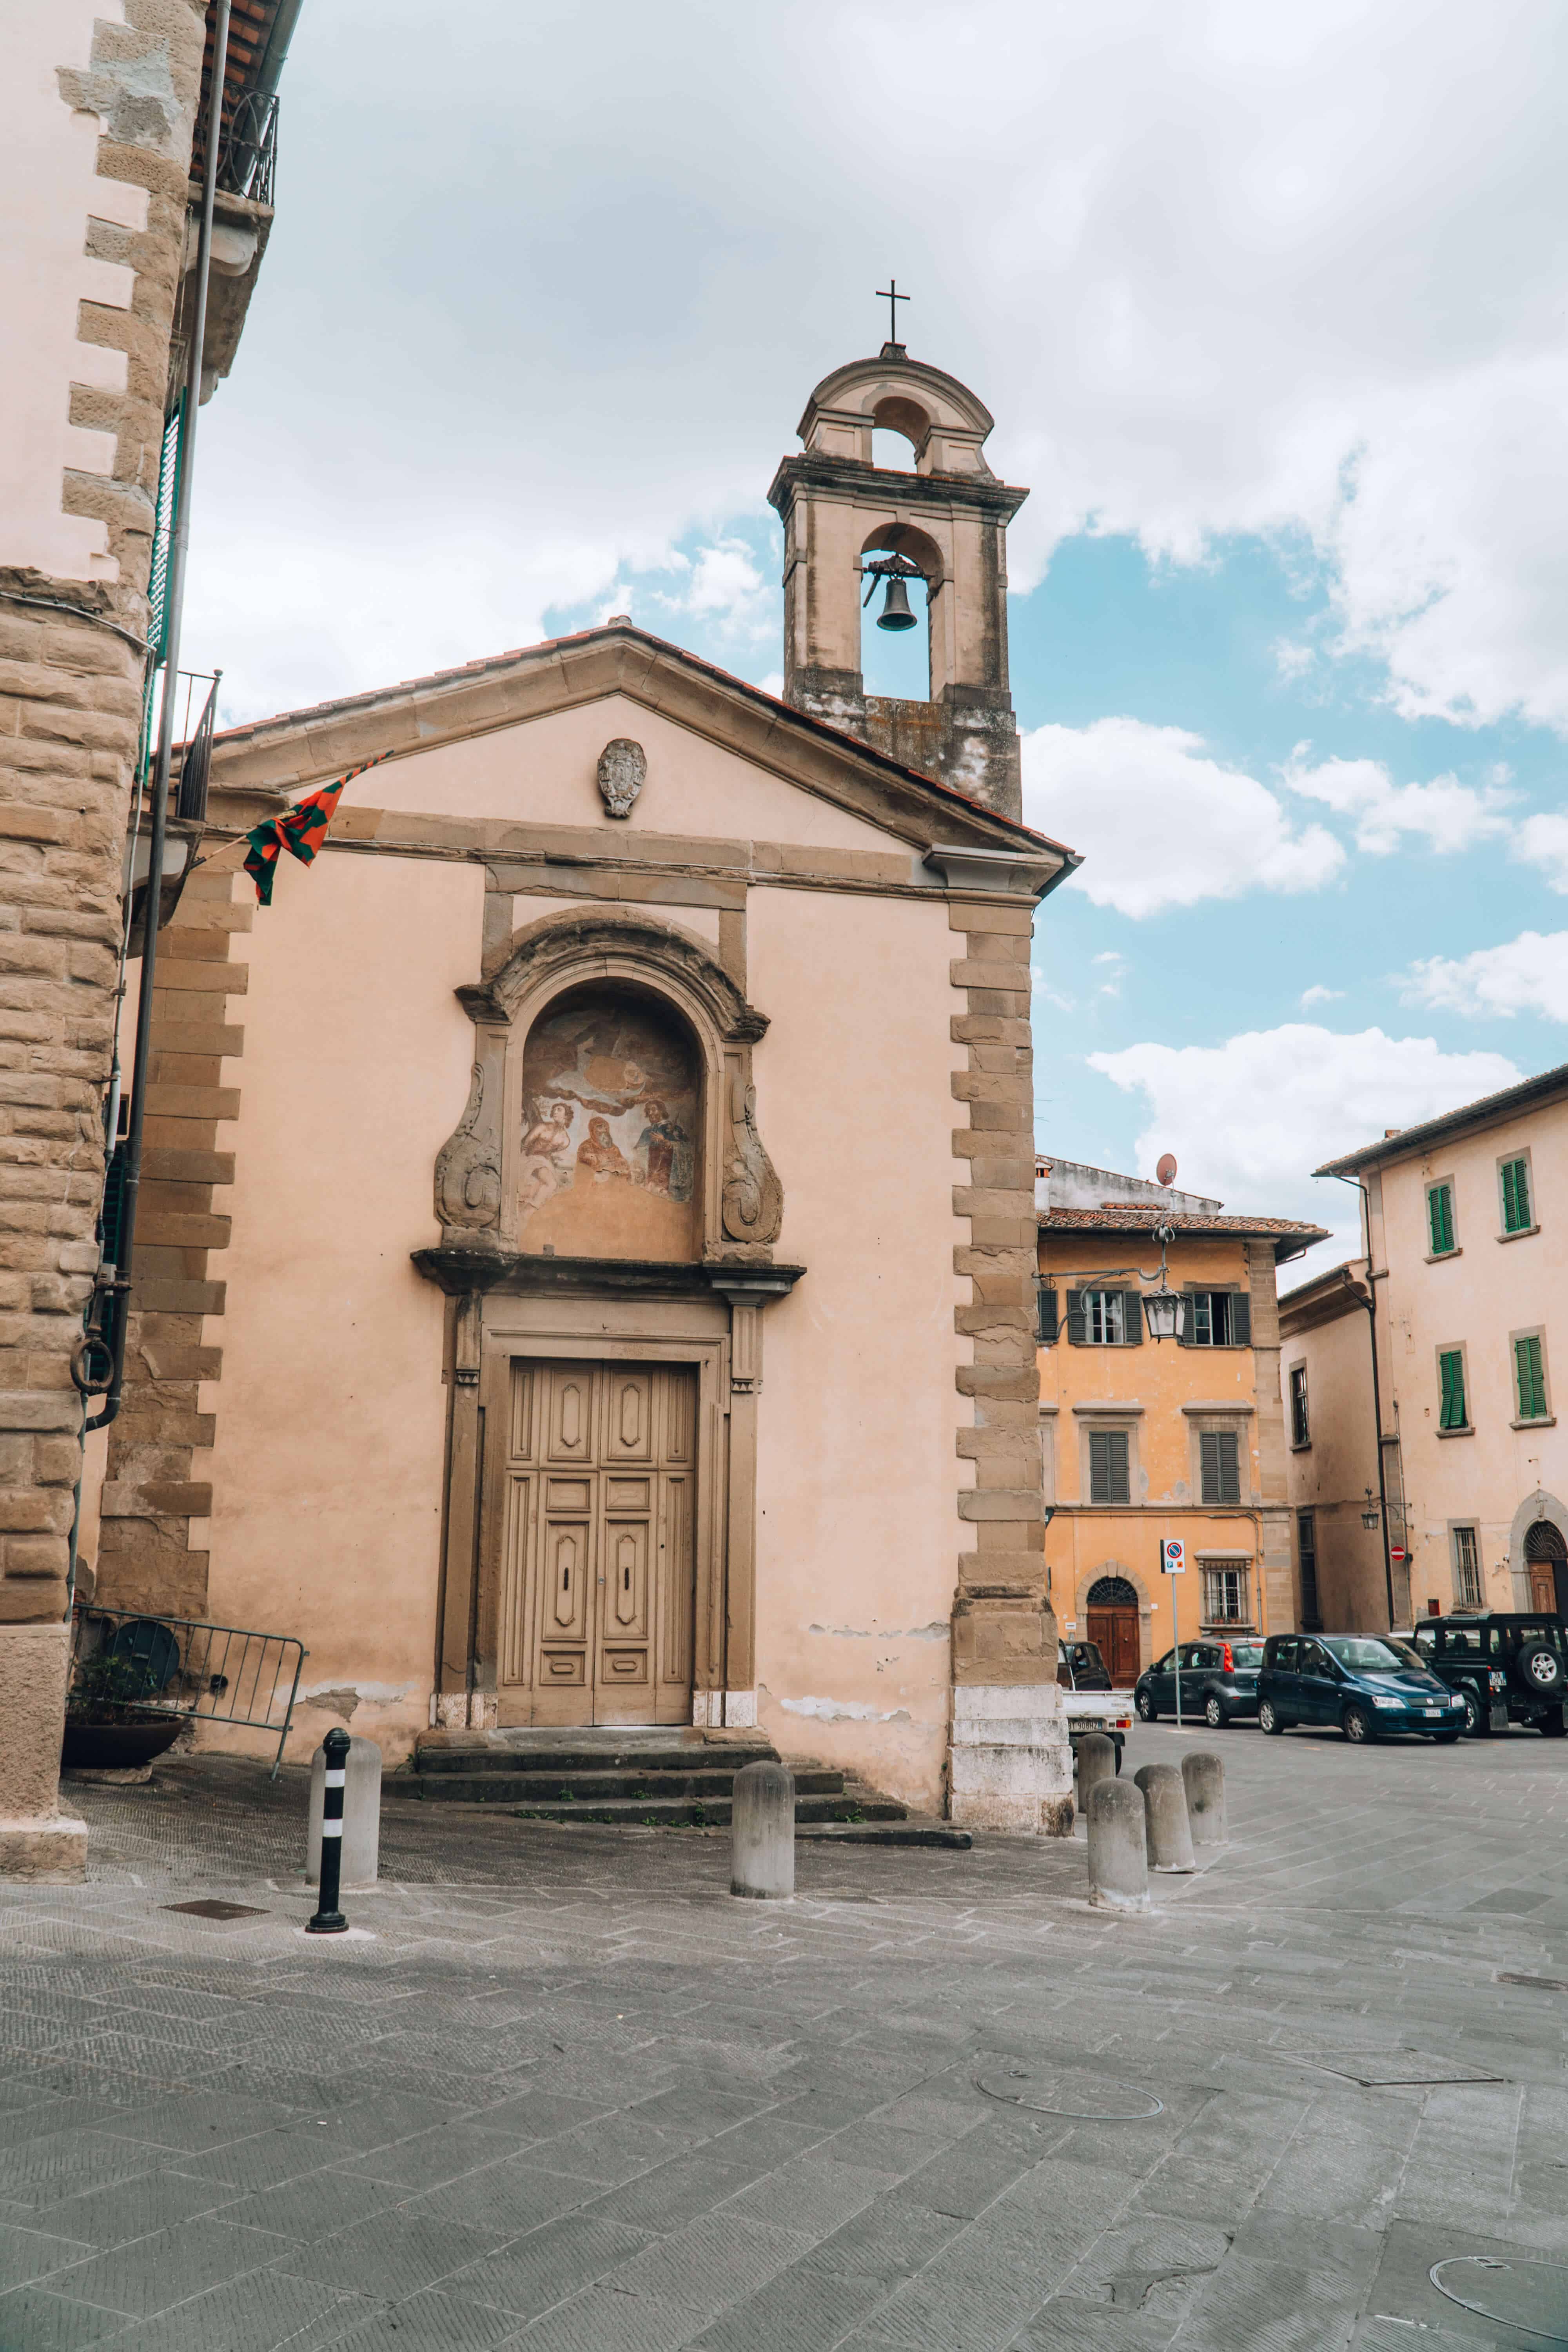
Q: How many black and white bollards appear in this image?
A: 1